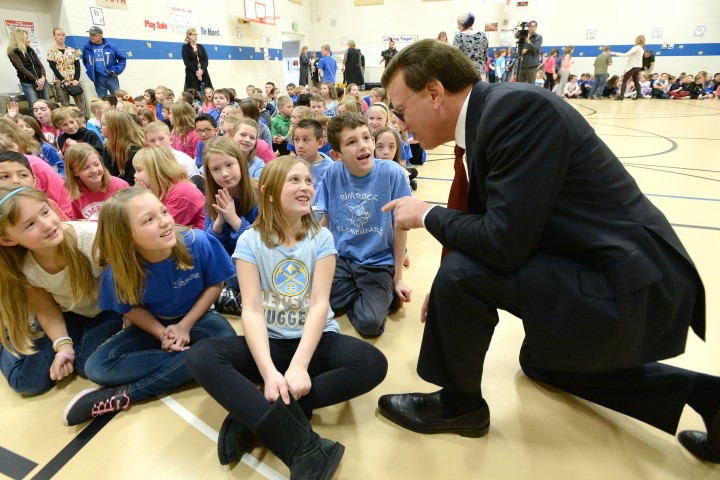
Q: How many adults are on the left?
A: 4